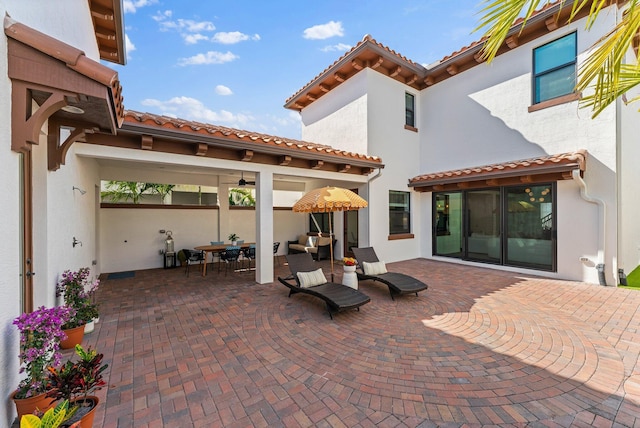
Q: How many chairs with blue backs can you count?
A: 4